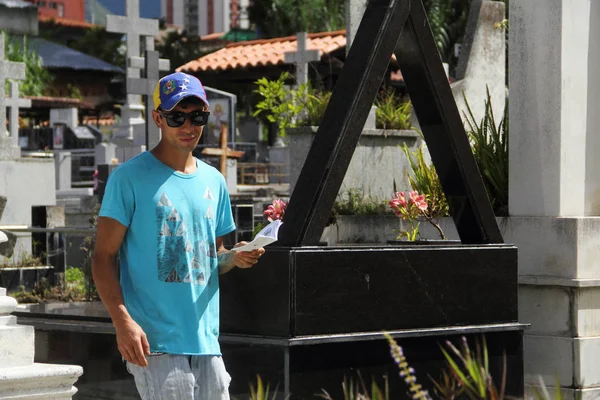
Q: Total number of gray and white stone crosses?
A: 6